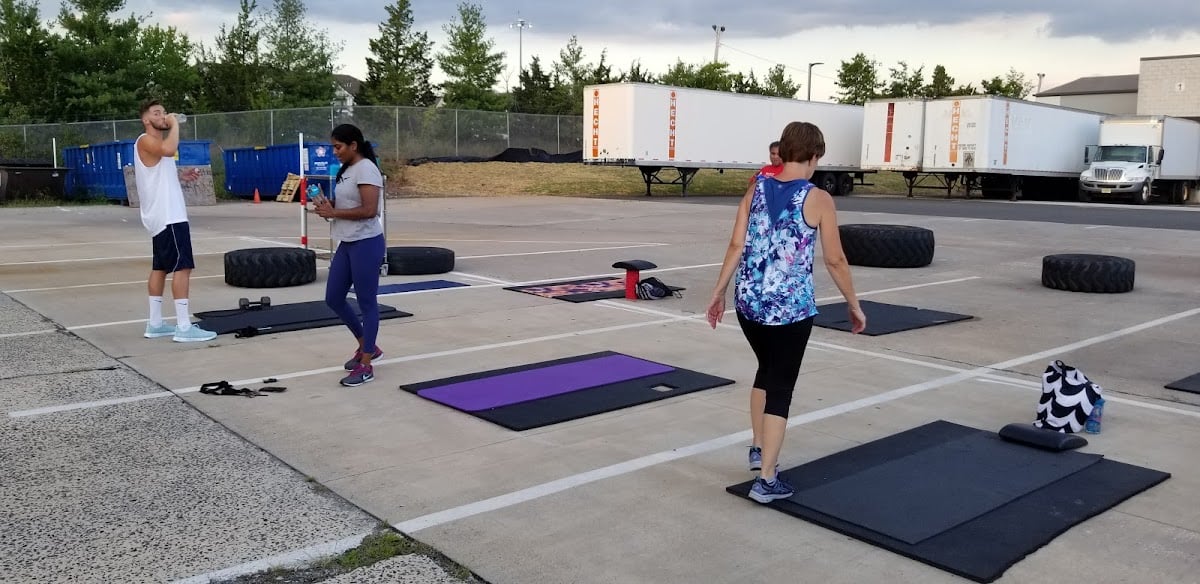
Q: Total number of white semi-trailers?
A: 3